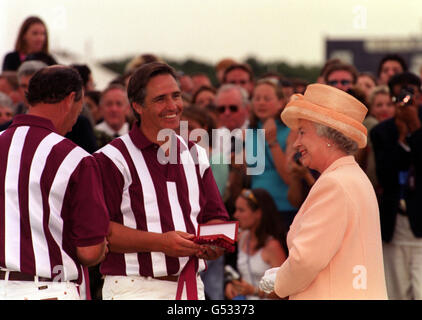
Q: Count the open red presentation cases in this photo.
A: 1